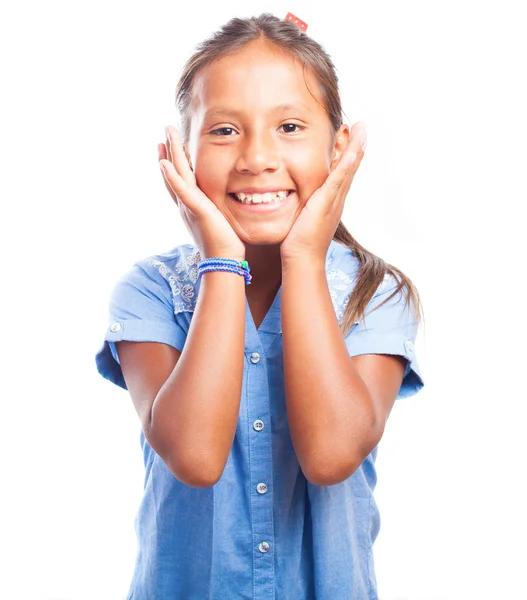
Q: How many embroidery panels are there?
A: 2